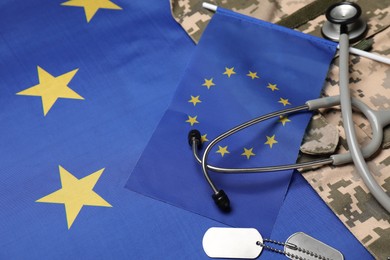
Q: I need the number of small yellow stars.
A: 12